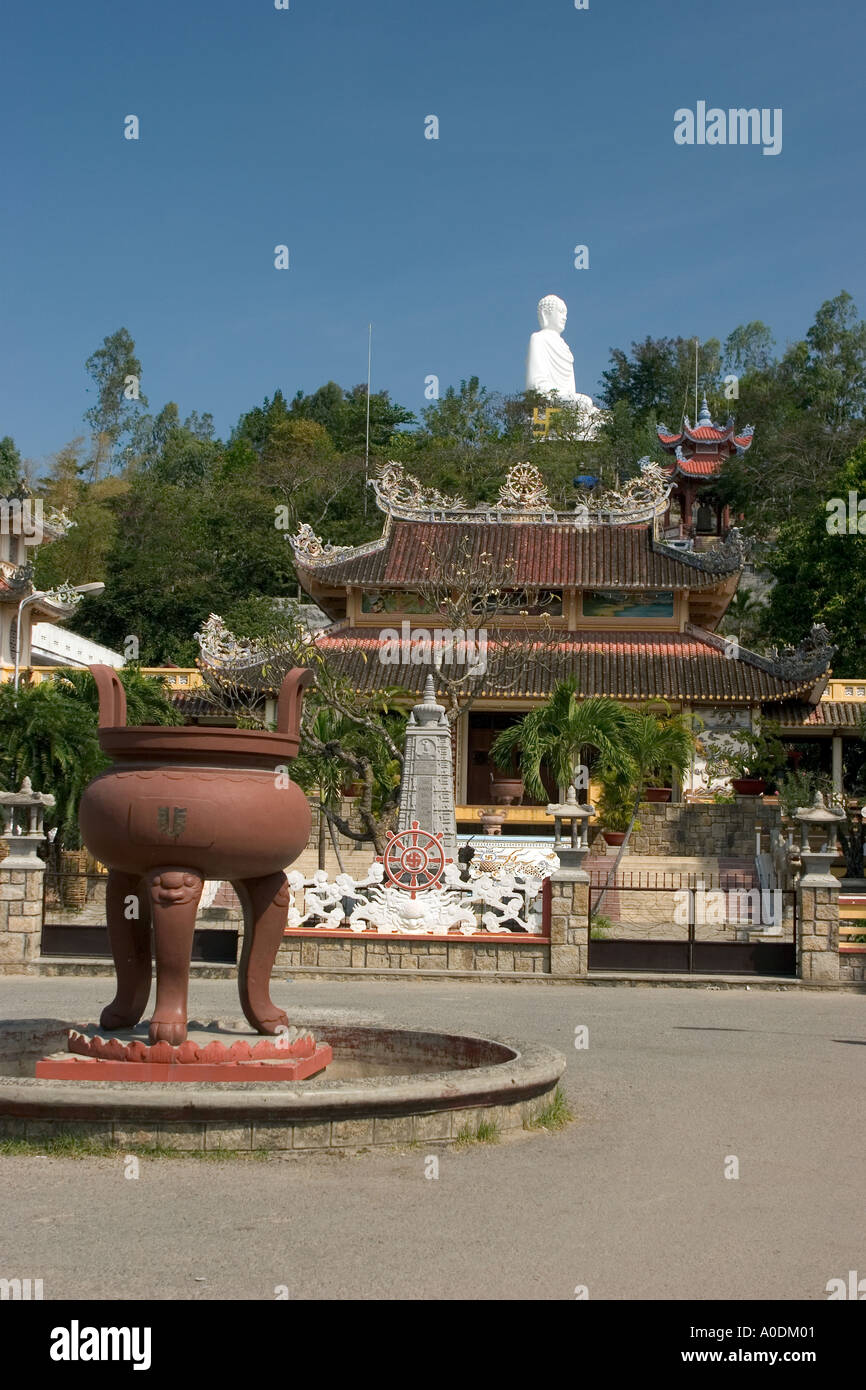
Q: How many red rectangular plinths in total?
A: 1